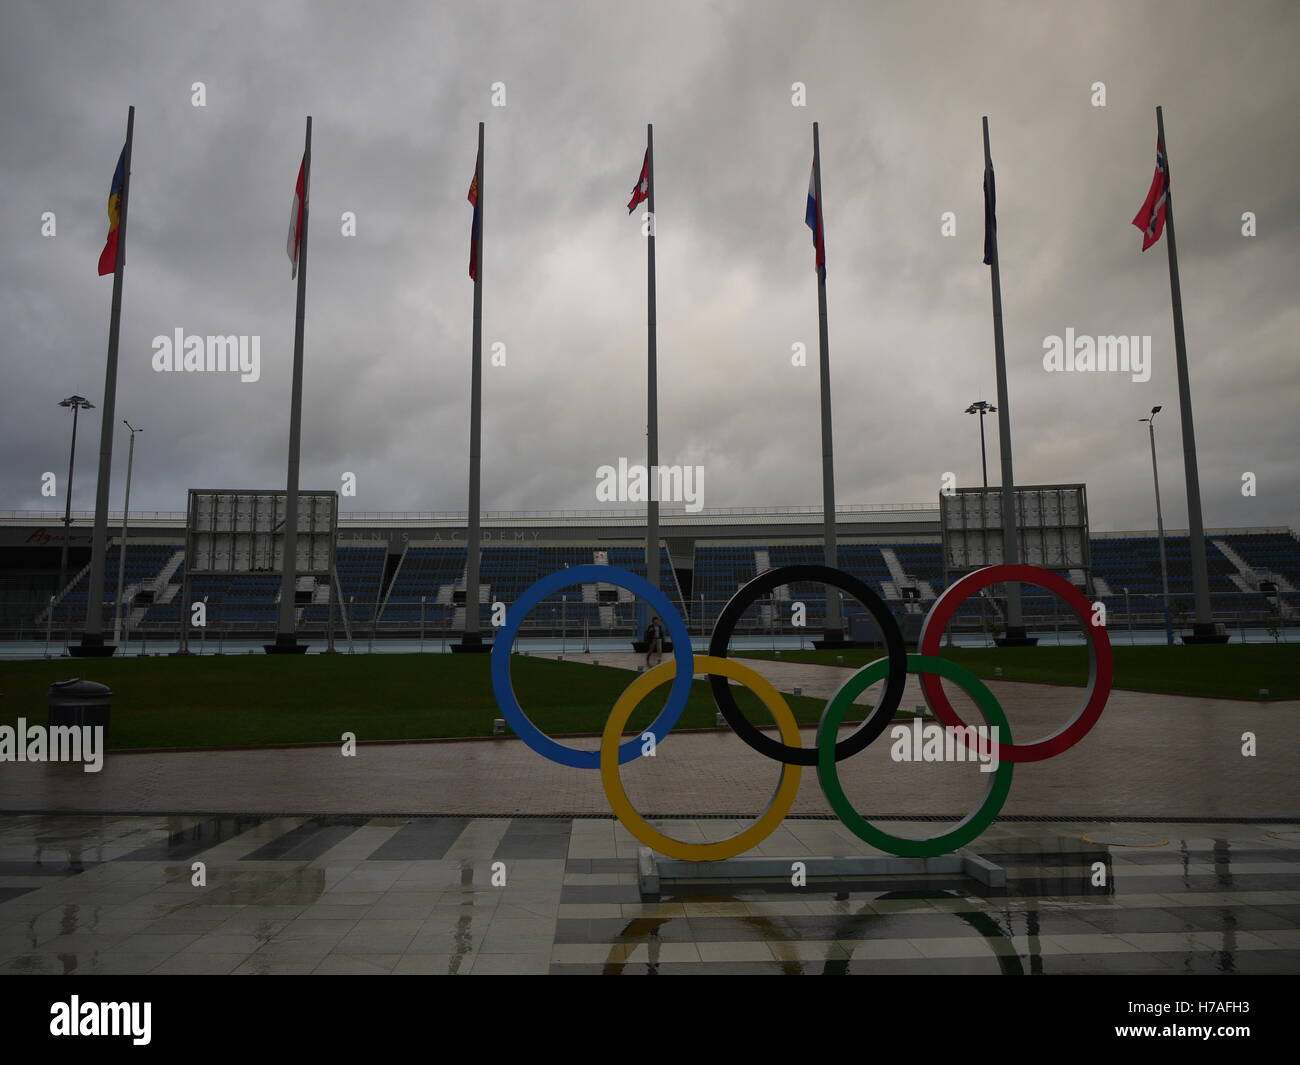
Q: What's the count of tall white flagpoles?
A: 7